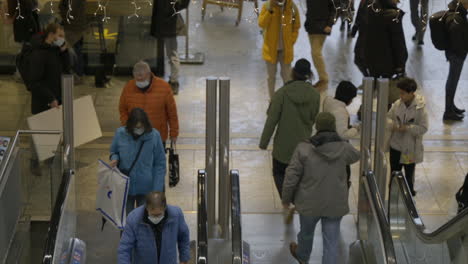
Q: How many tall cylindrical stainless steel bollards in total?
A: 5